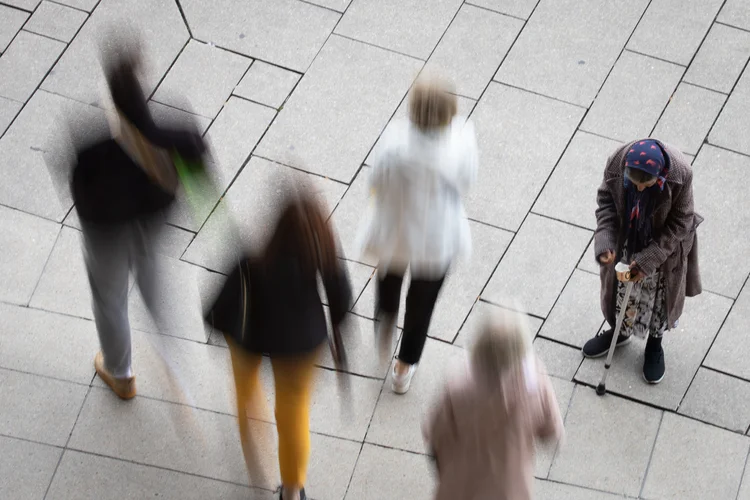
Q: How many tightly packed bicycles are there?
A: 0